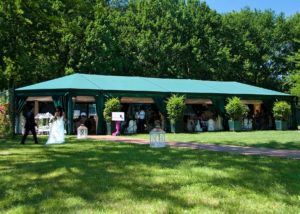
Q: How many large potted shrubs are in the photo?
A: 4